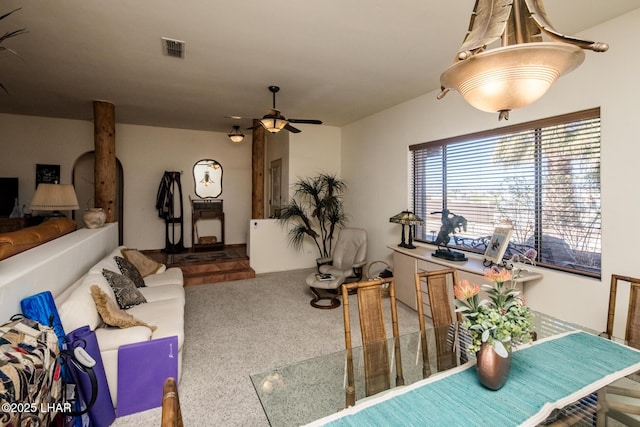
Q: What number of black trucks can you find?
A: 0